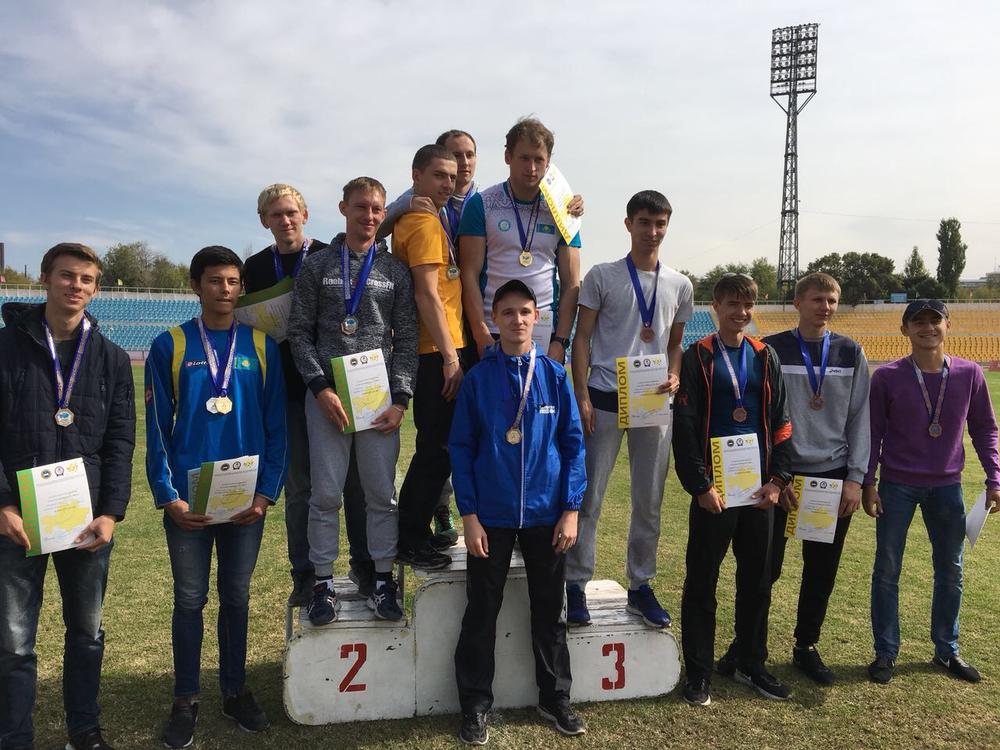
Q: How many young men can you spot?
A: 12